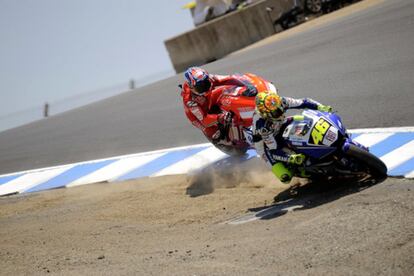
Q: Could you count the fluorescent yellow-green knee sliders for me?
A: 1